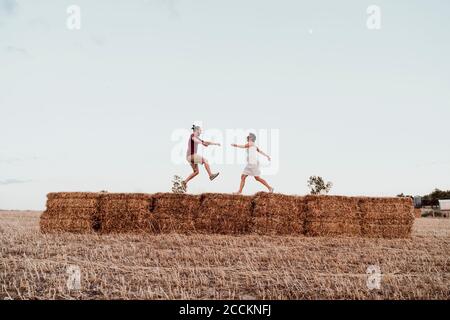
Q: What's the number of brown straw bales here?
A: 7